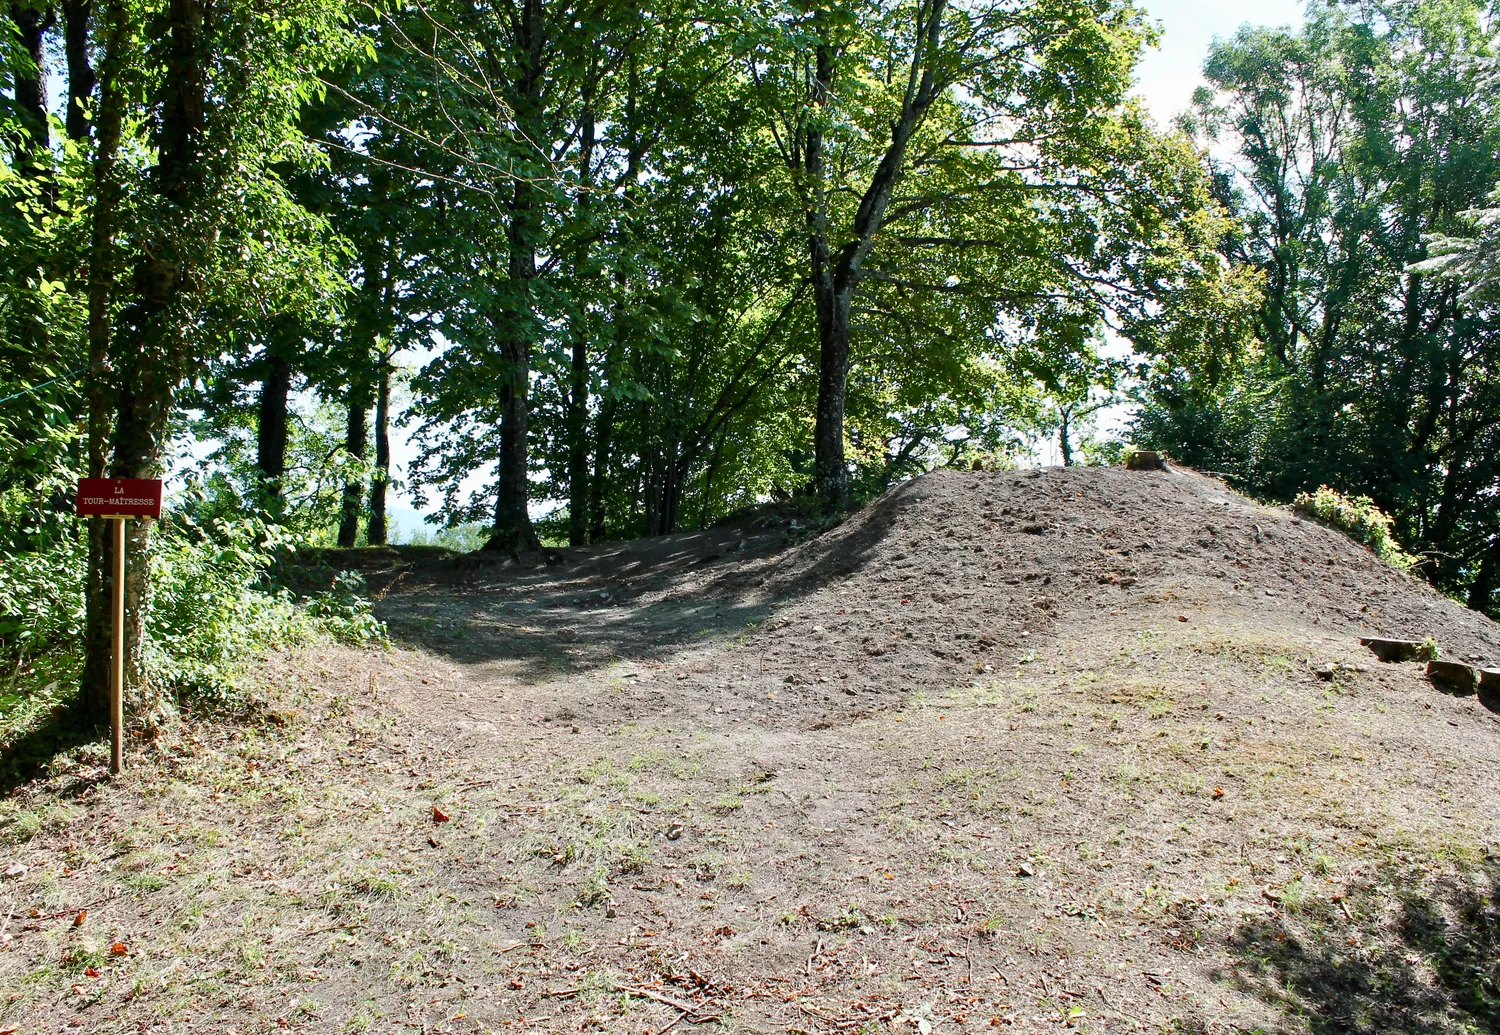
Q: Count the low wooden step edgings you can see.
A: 3